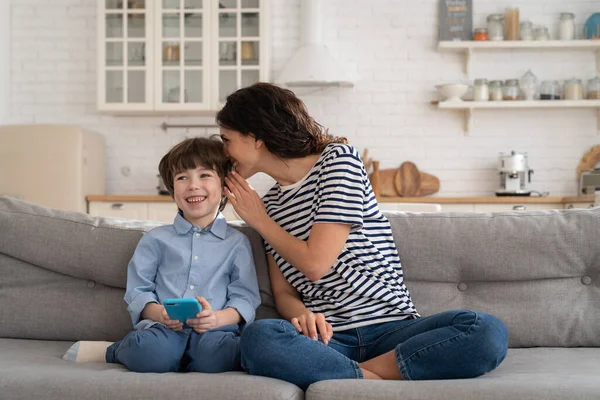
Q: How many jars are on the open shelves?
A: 13